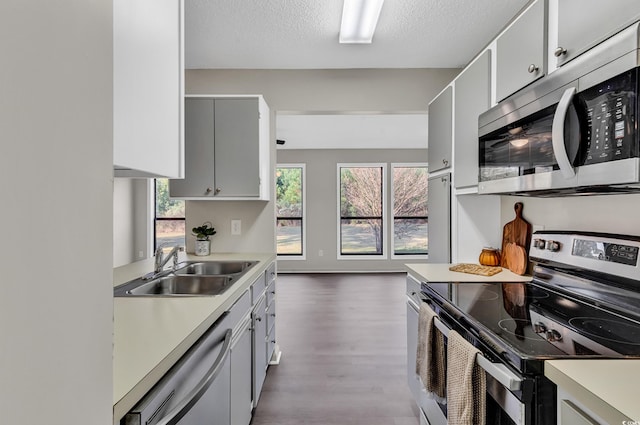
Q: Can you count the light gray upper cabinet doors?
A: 6